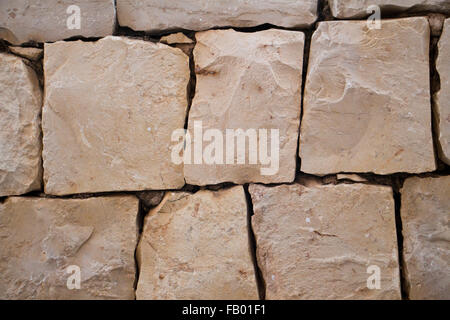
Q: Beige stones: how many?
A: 12